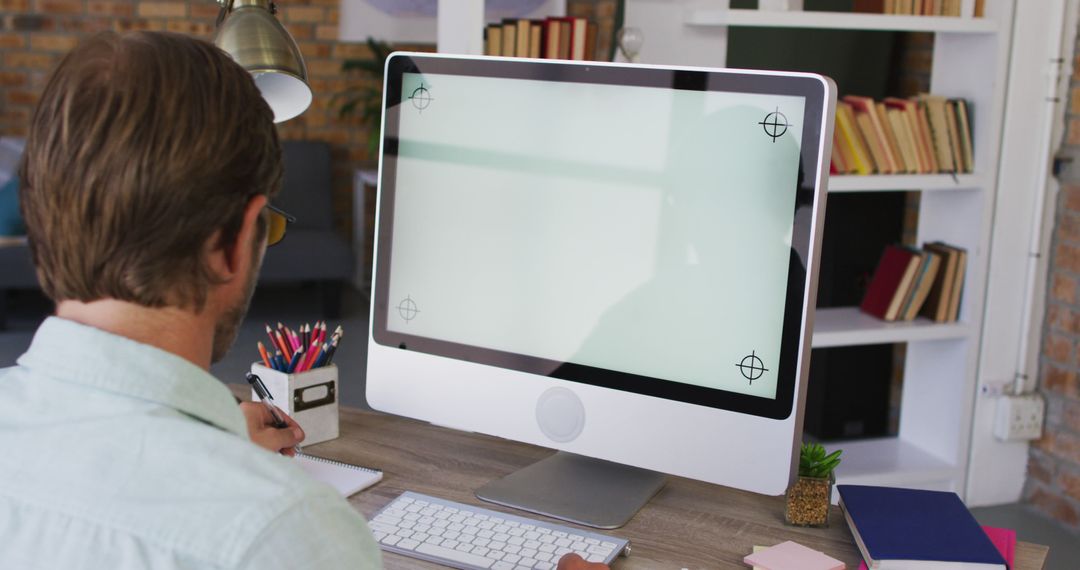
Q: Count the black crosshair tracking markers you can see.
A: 4